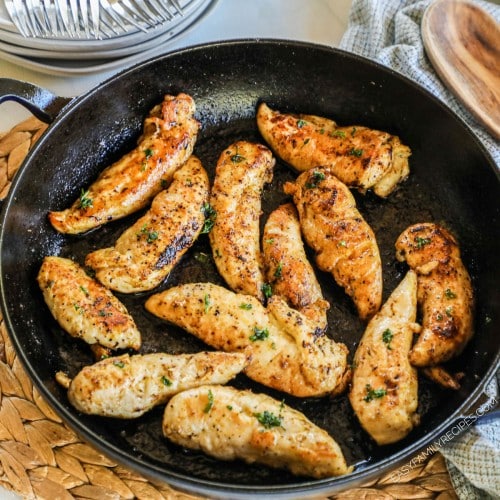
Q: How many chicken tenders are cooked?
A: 12